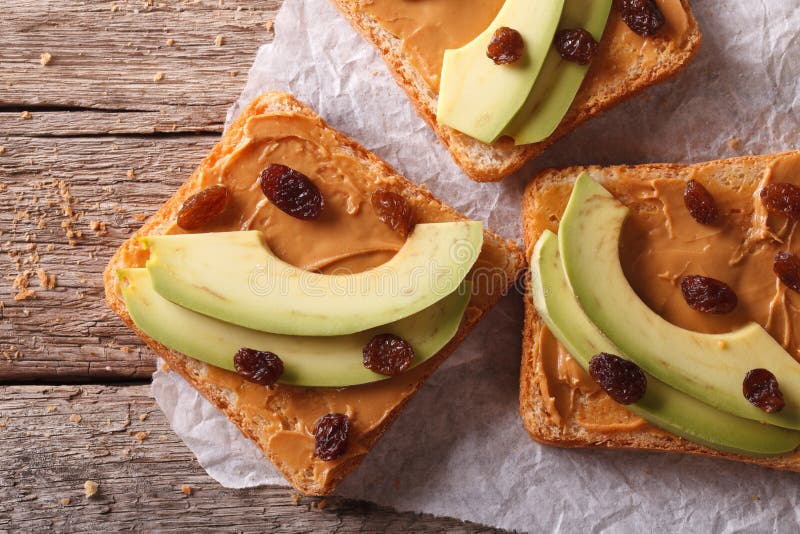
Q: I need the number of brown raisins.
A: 15